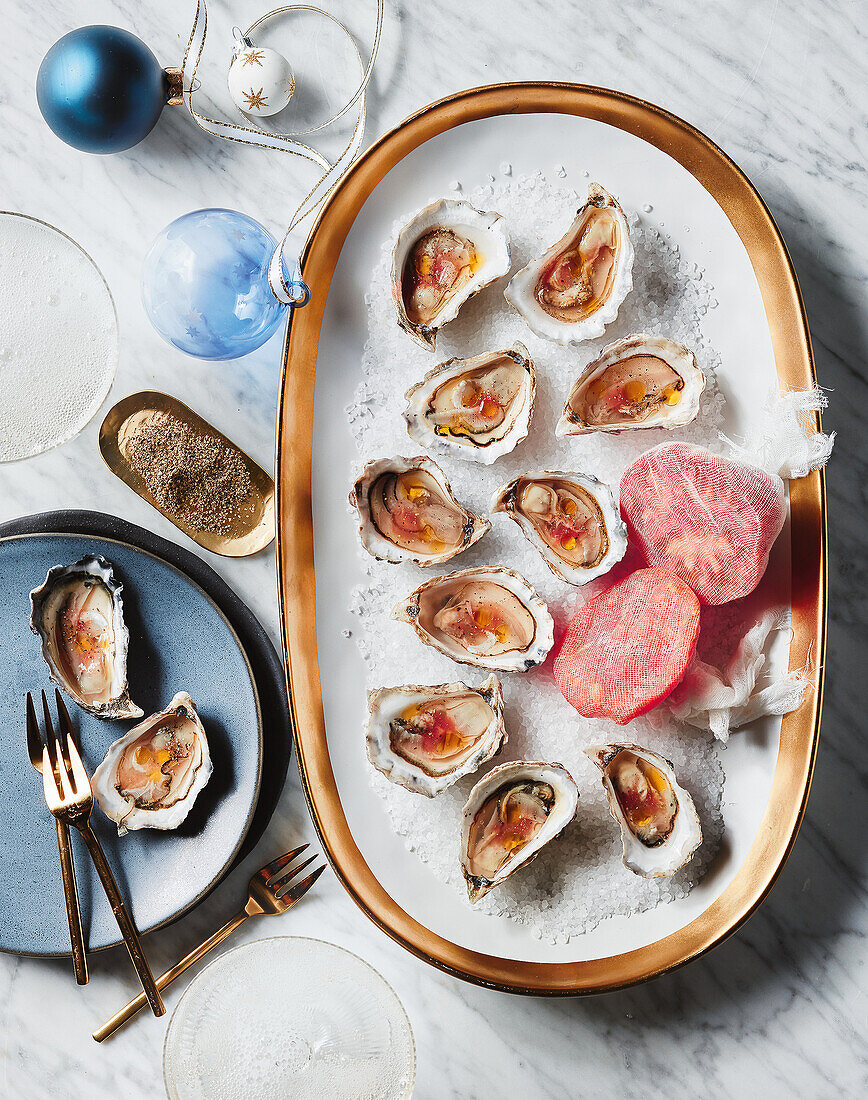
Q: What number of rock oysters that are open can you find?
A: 12